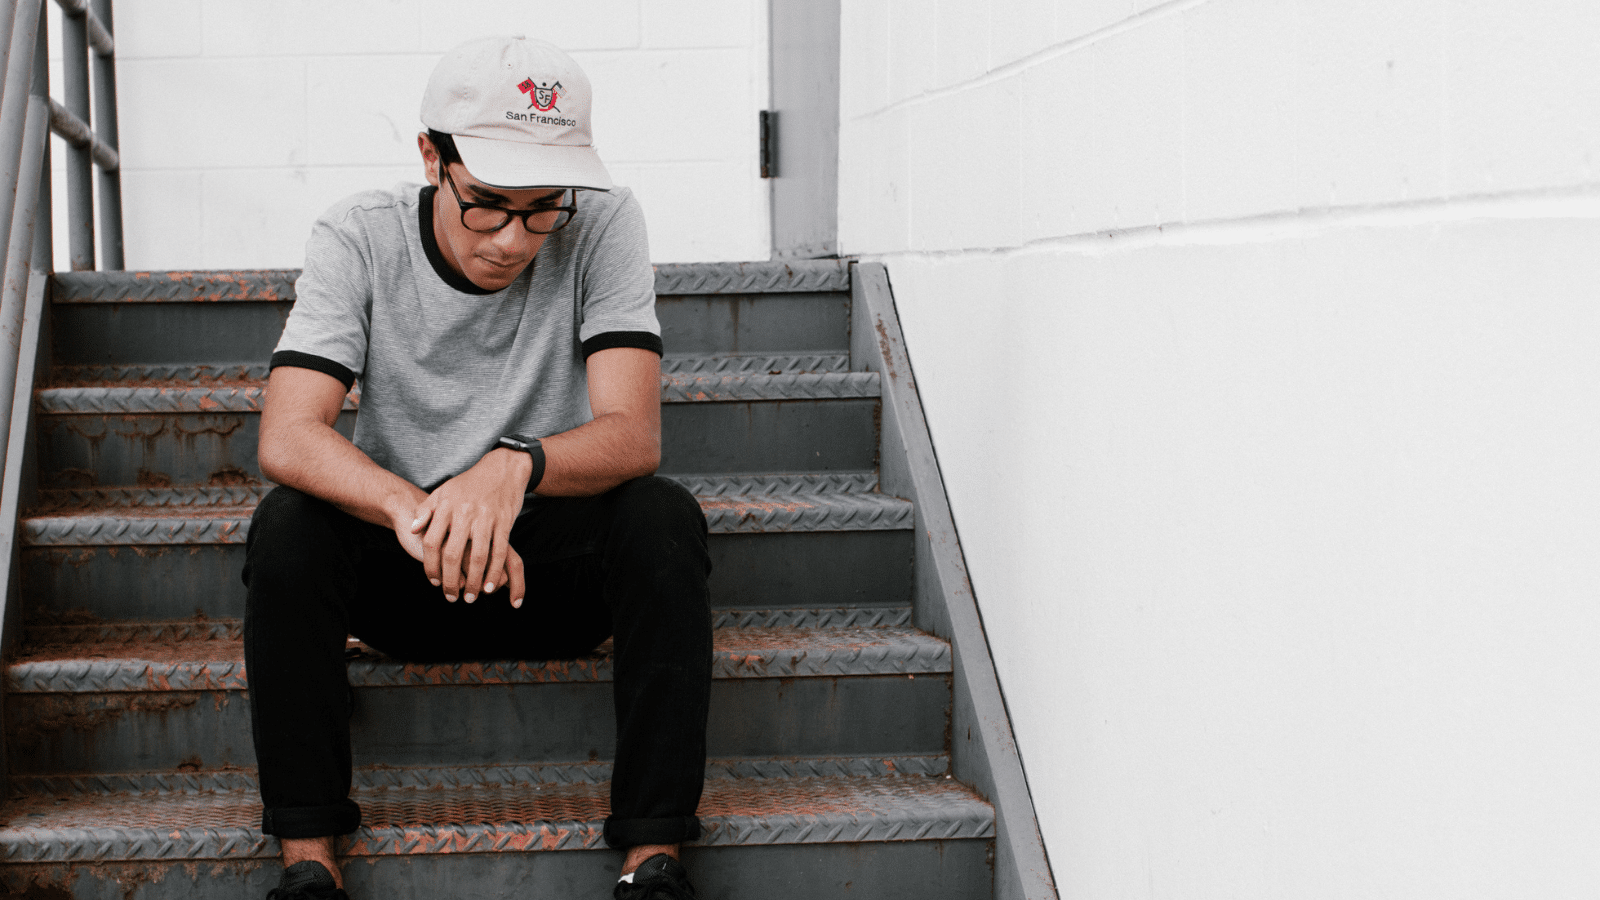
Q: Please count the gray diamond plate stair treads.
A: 5